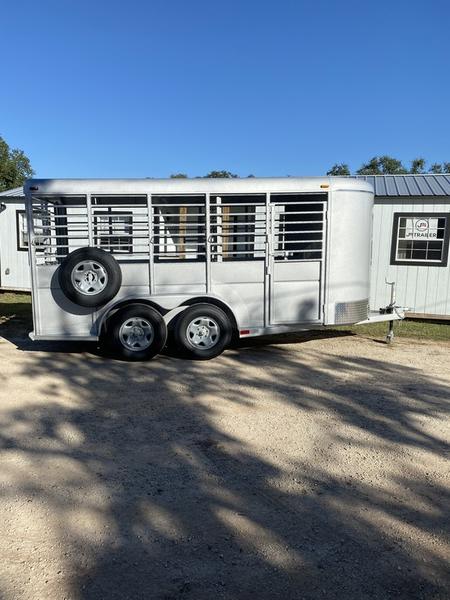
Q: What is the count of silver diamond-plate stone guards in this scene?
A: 1